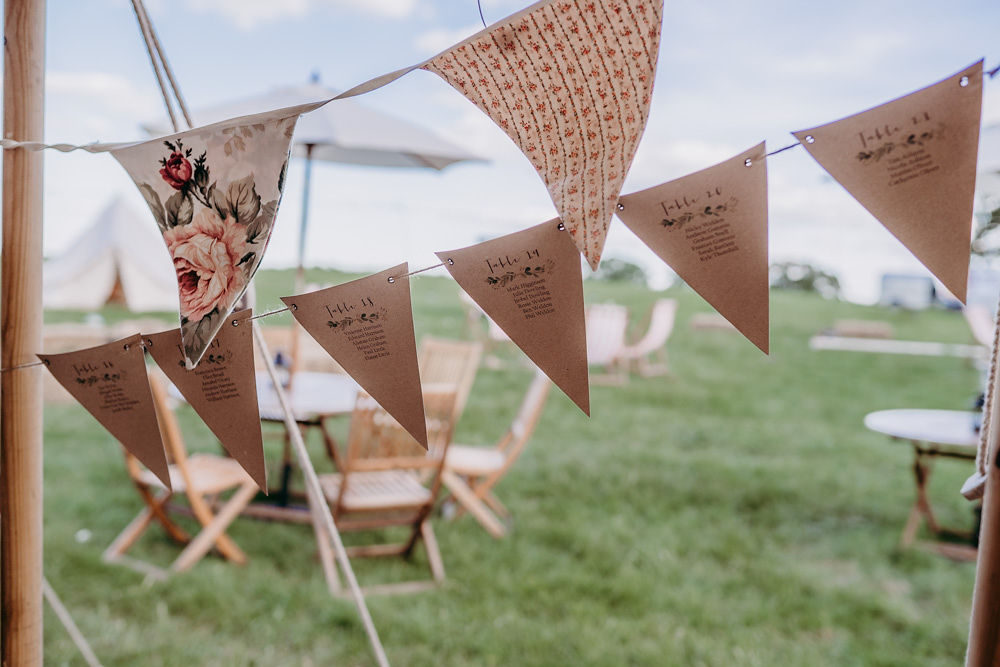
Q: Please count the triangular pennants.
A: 8